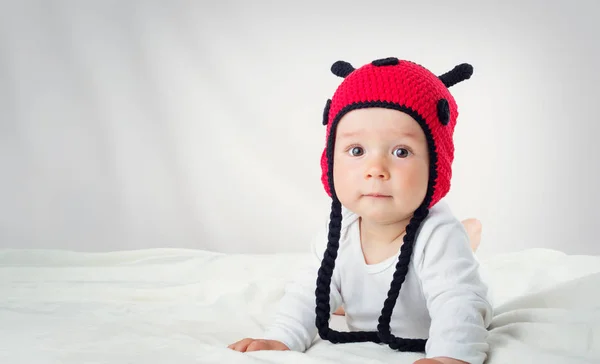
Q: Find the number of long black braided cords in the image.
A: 2